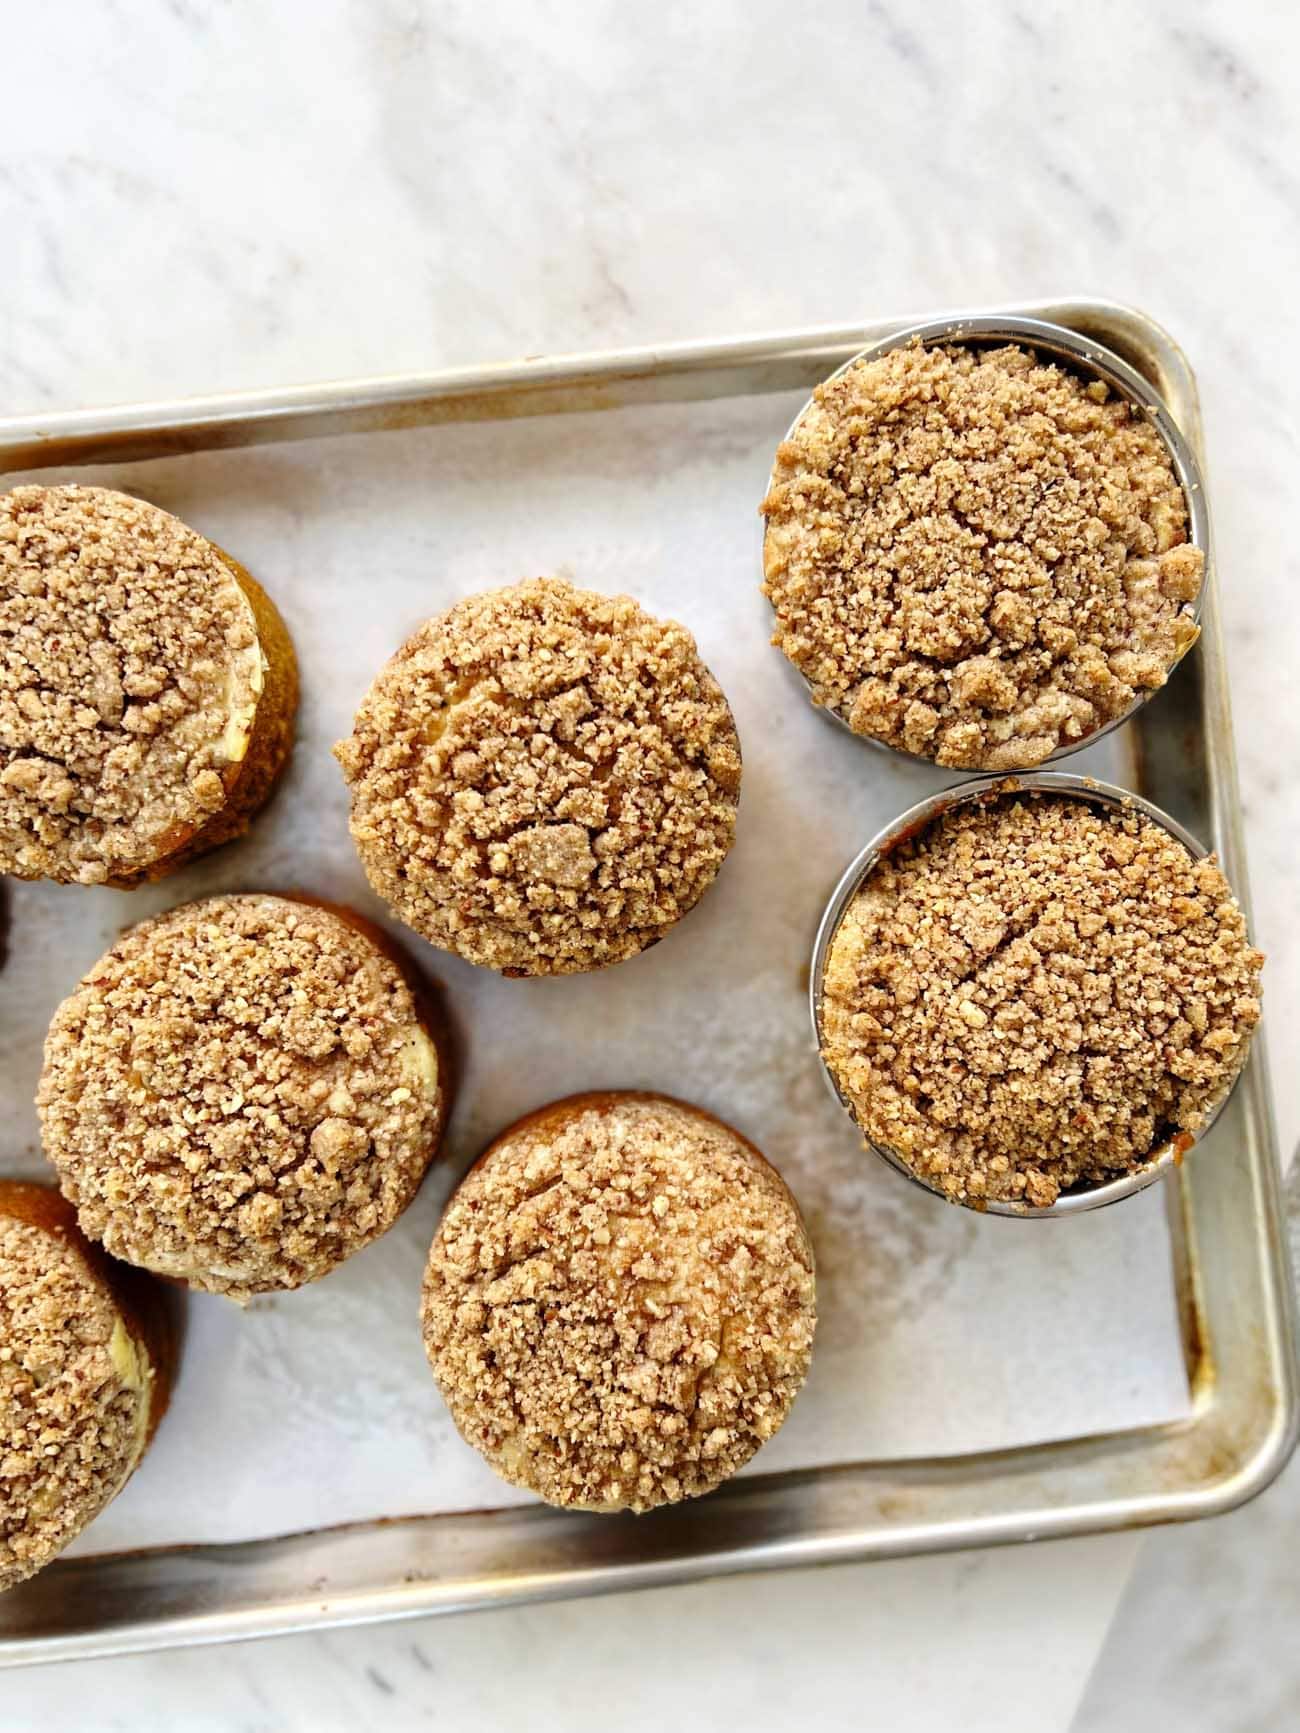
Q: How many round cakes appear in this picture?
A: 7